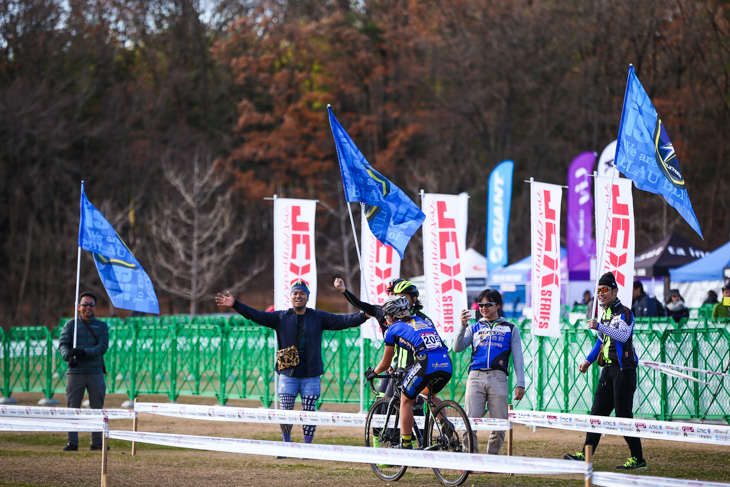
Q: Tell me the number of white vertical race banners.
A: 5